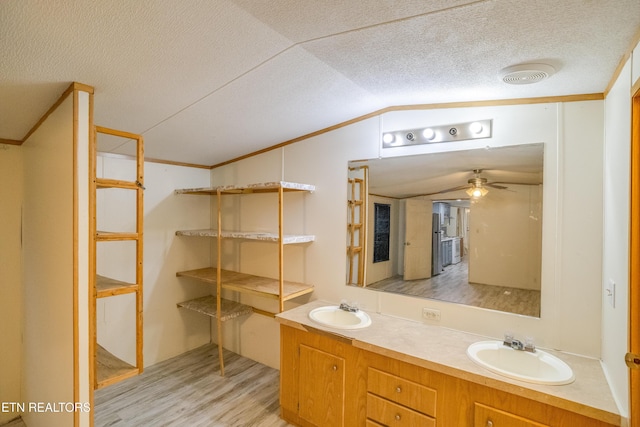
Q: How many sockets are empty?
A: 2